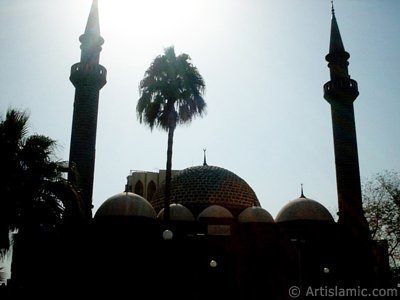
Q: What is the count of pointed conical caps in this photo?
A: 2